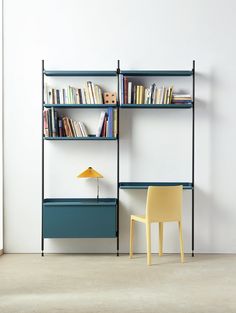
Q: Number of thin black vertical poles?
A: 3